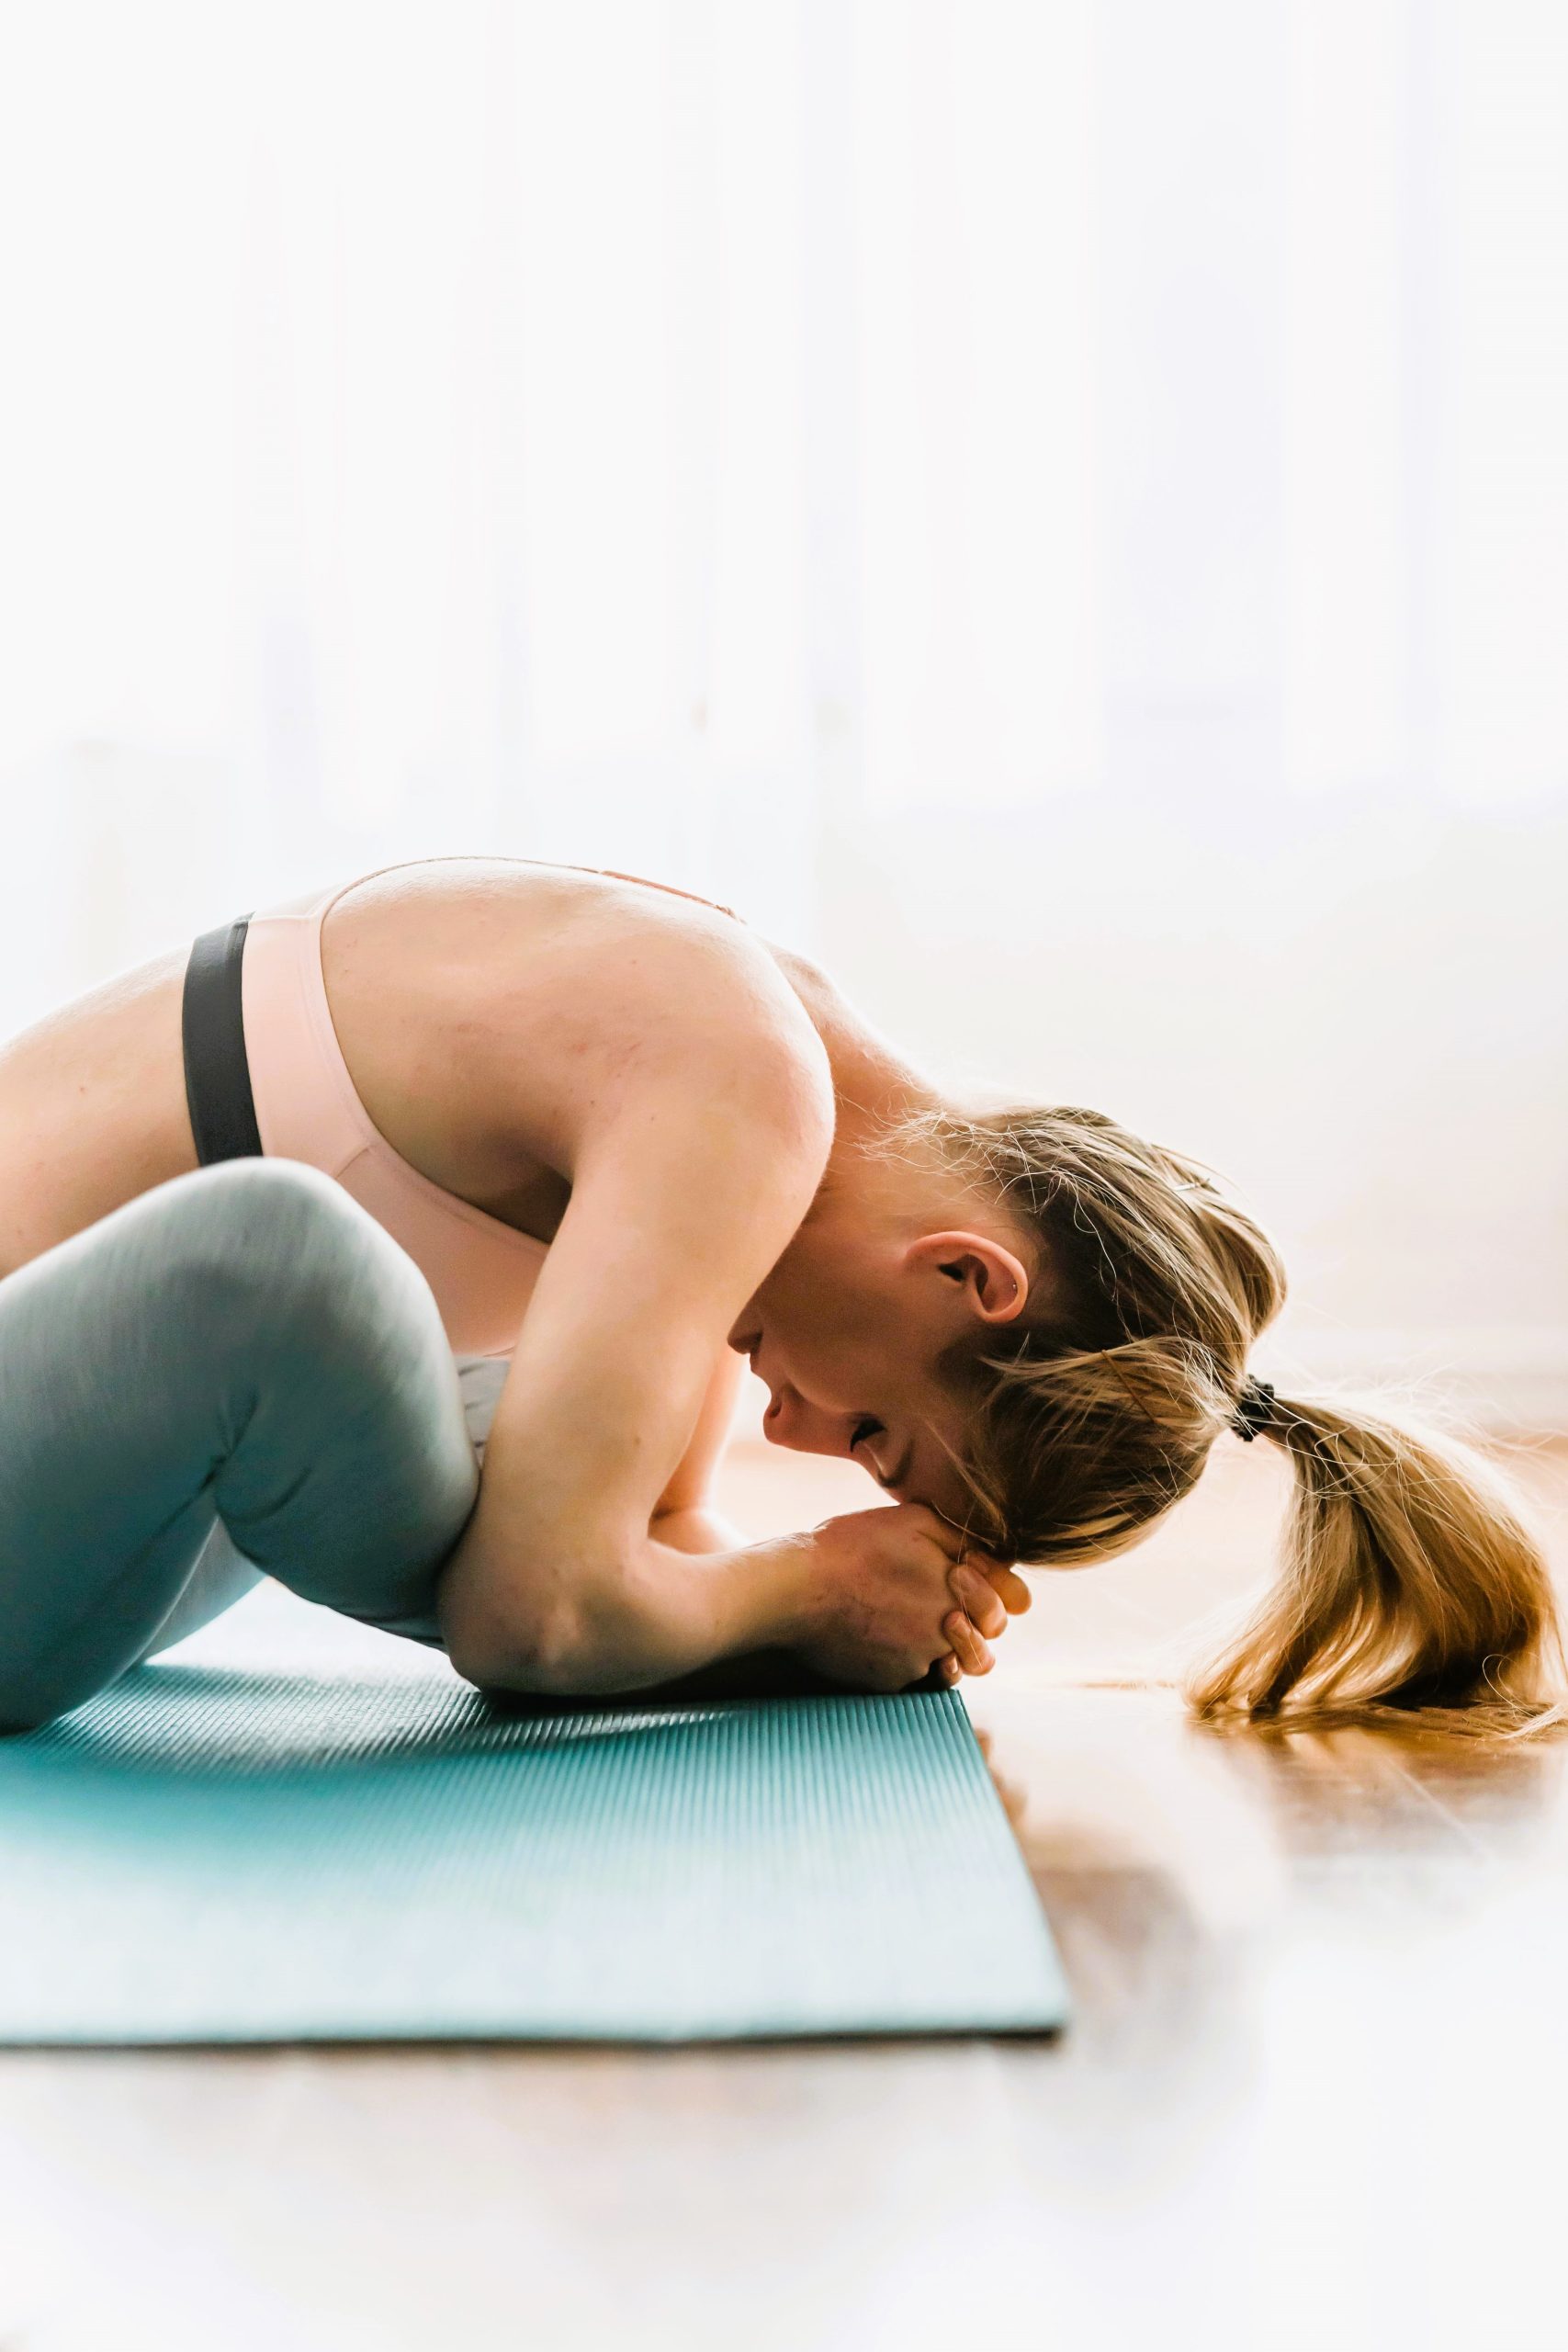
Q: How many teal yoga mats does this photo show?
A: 1